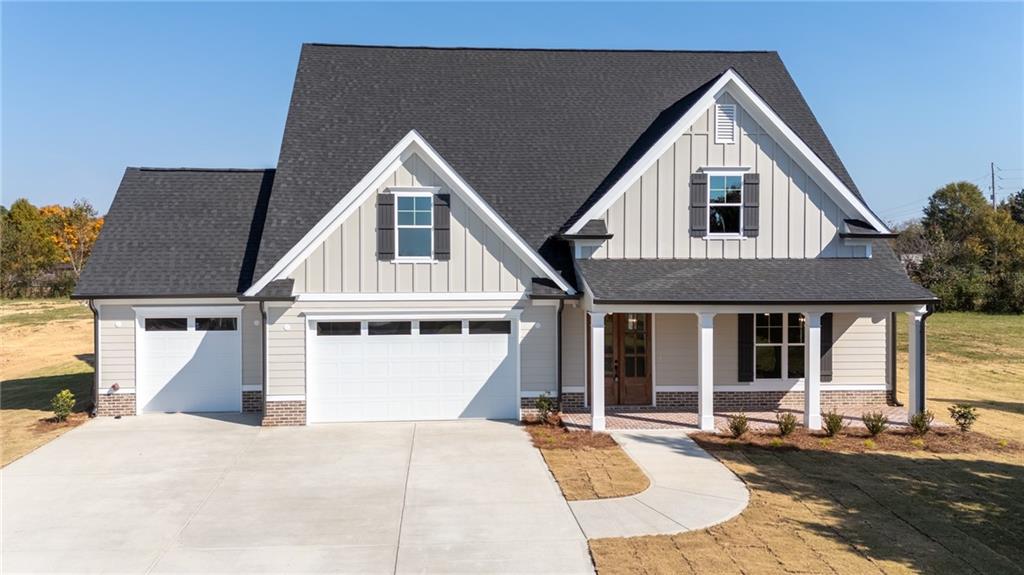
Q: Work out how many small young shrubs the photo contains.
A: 8